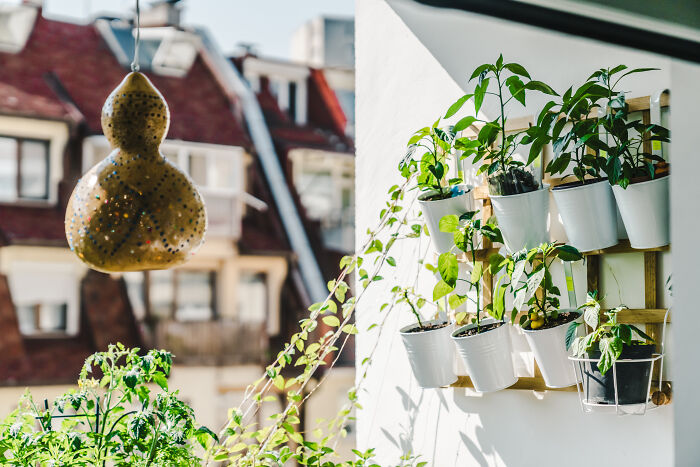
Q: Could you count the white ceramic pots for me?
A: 7